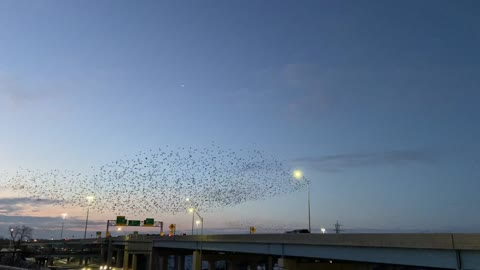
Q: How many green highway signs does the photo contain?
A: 3